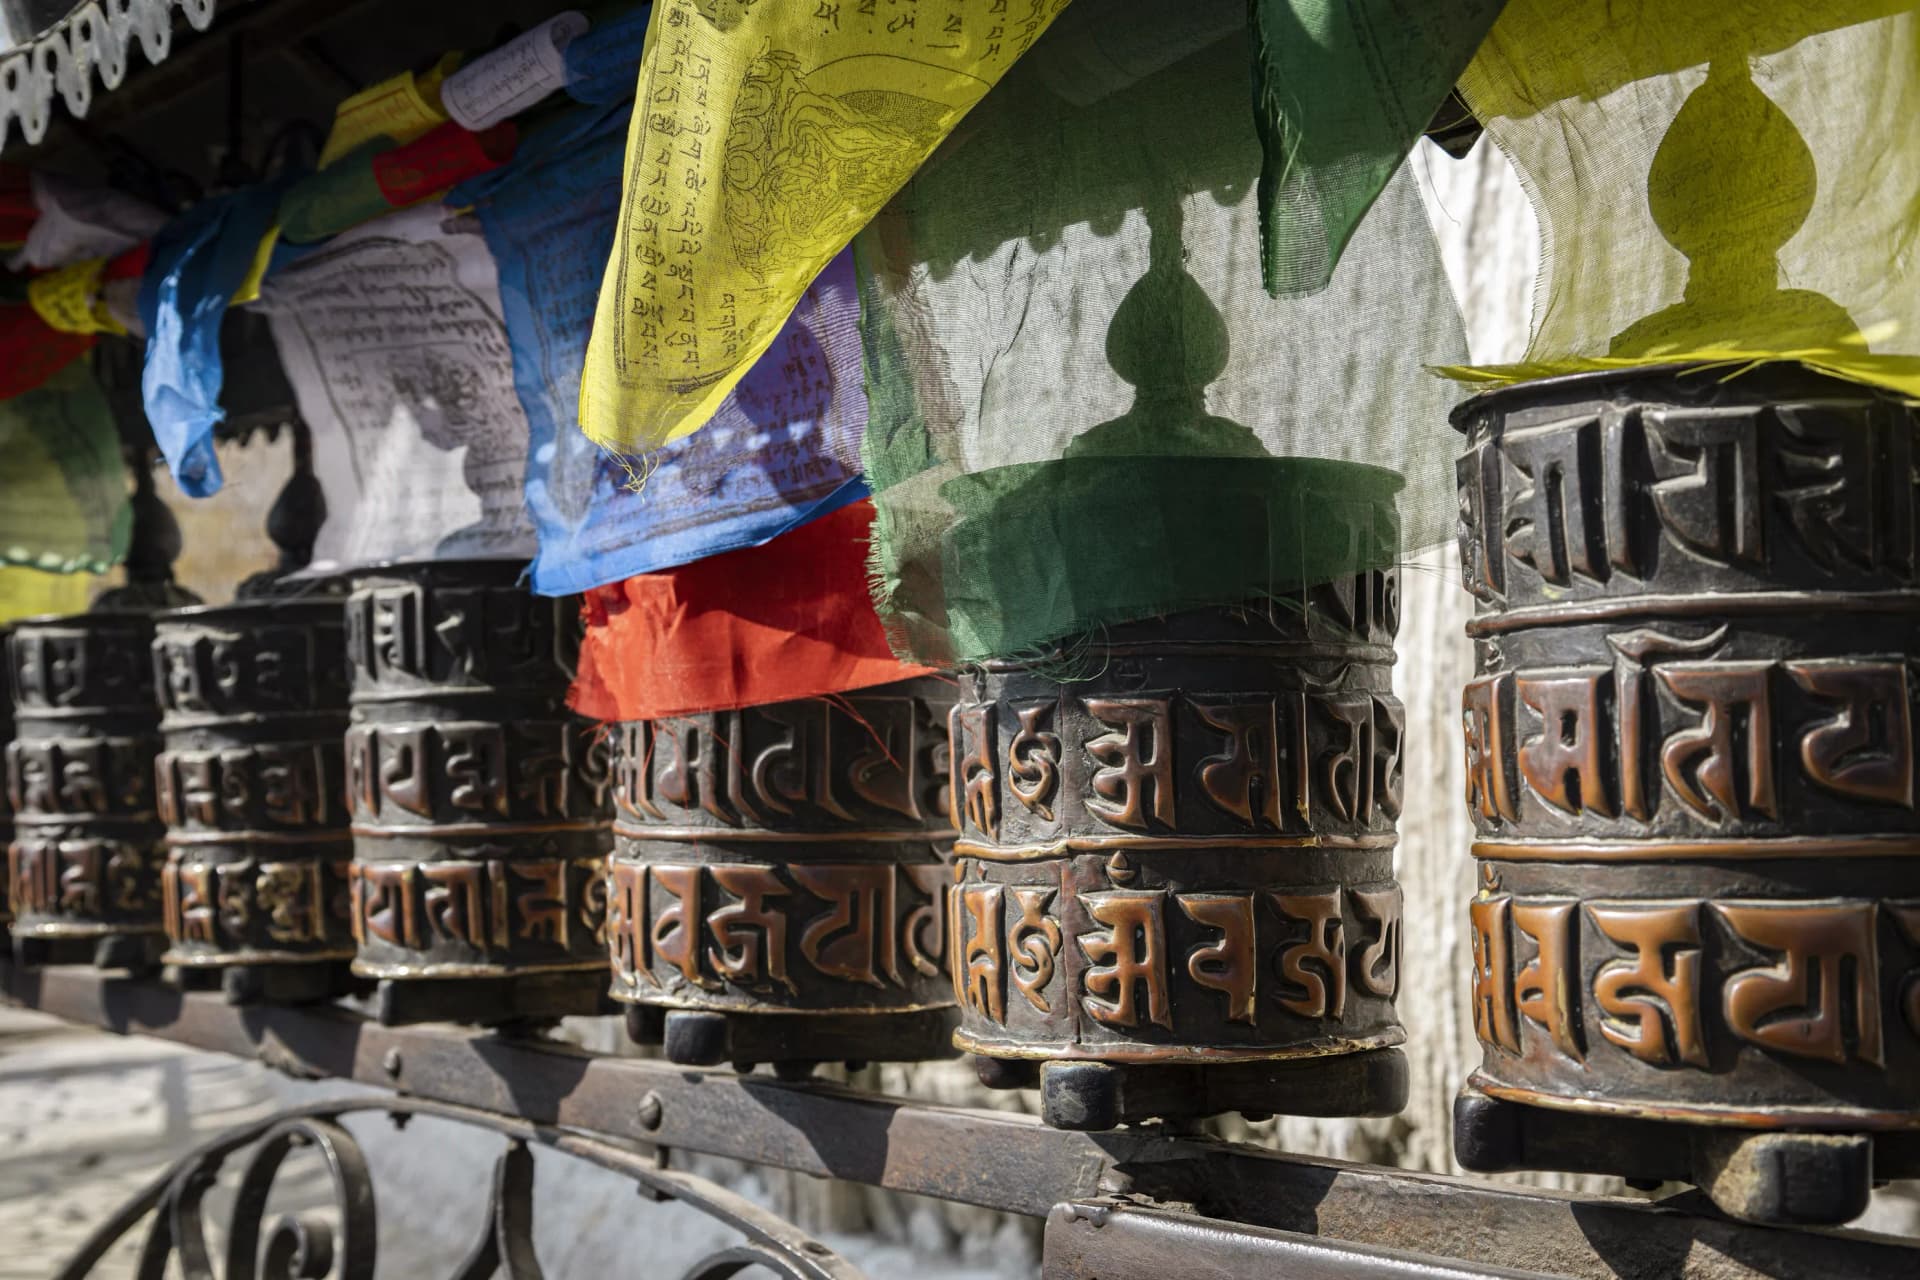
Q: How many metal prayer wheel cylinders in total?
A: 6